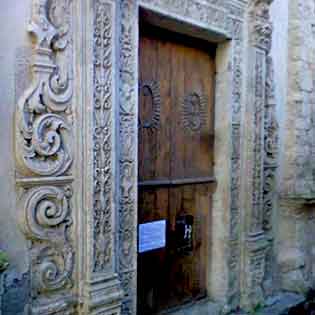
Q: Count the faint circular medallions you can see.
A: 2